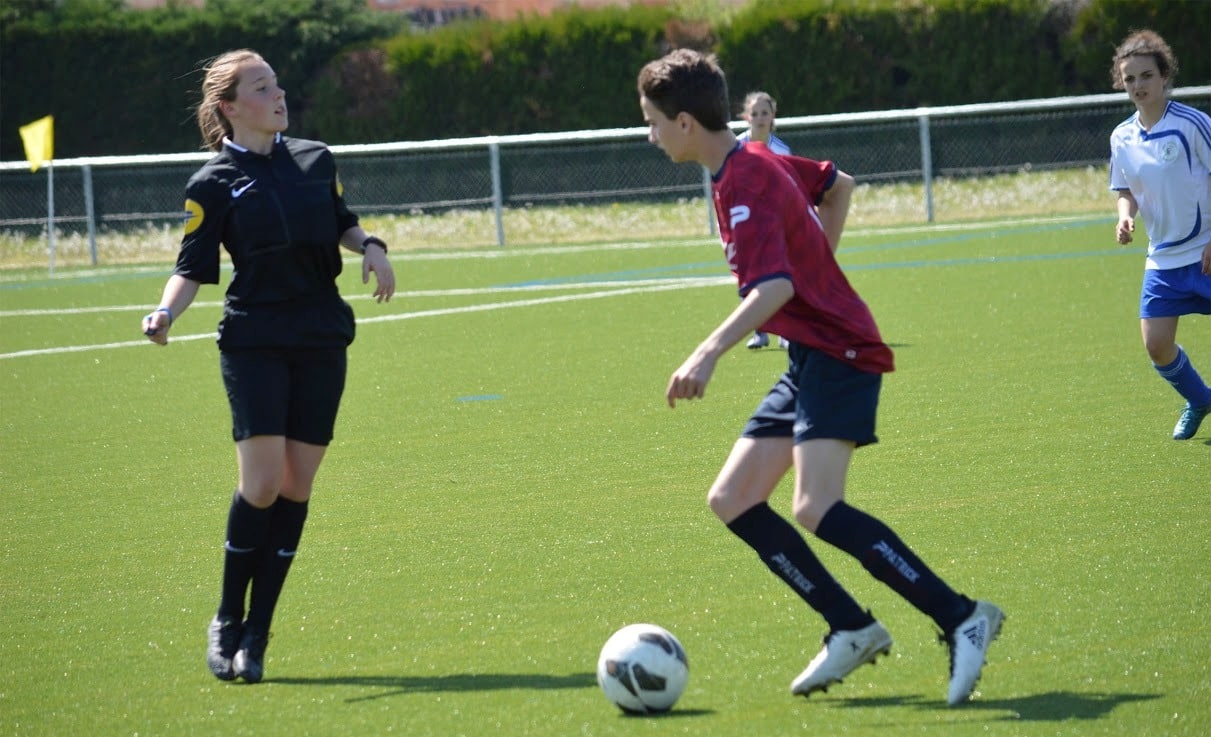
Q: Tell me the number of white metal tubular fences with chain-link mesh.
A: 1